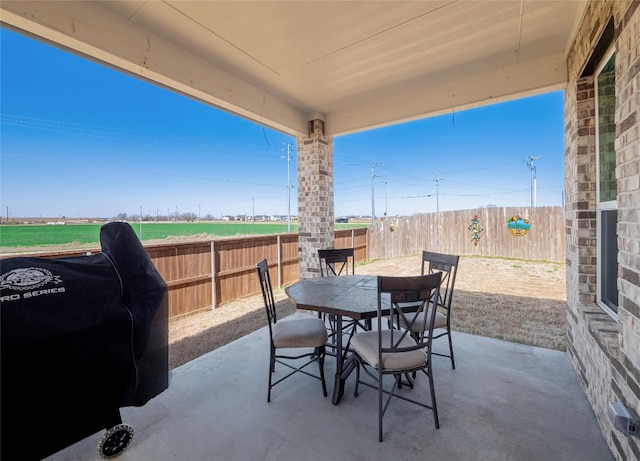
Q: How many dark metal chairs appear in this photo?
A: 4